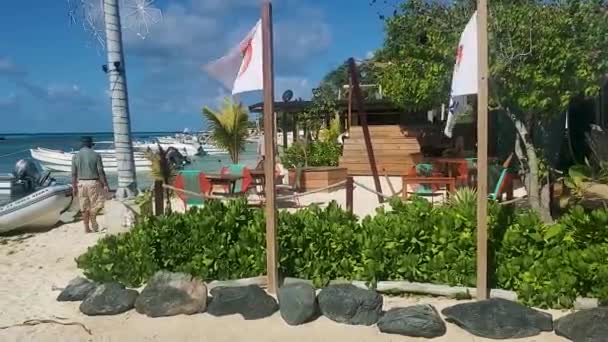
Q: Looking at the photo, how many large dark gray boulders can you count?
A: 9